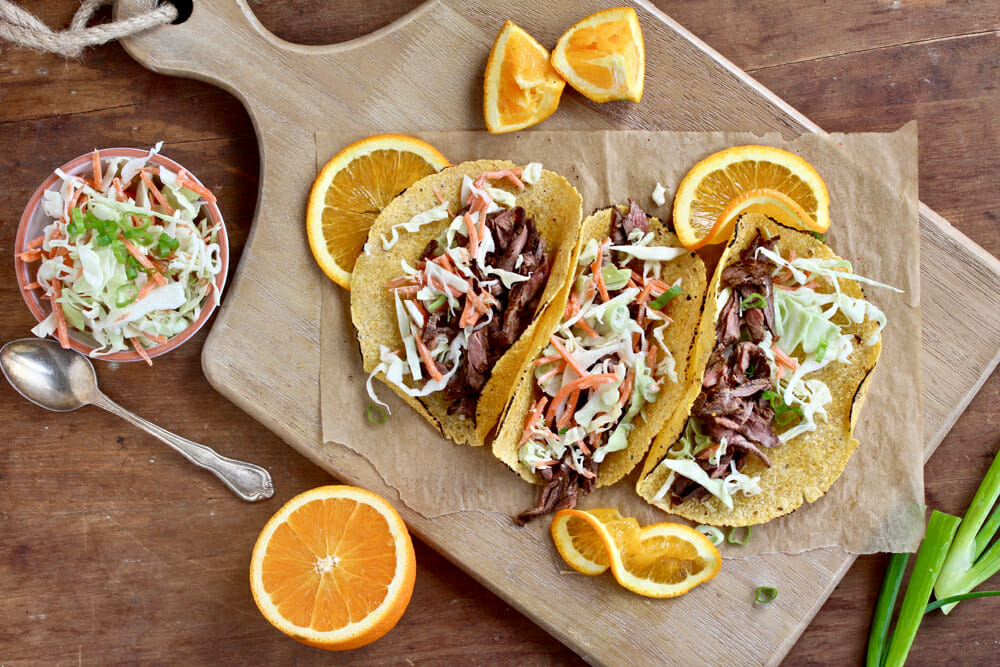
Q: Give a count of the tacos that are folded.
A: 3